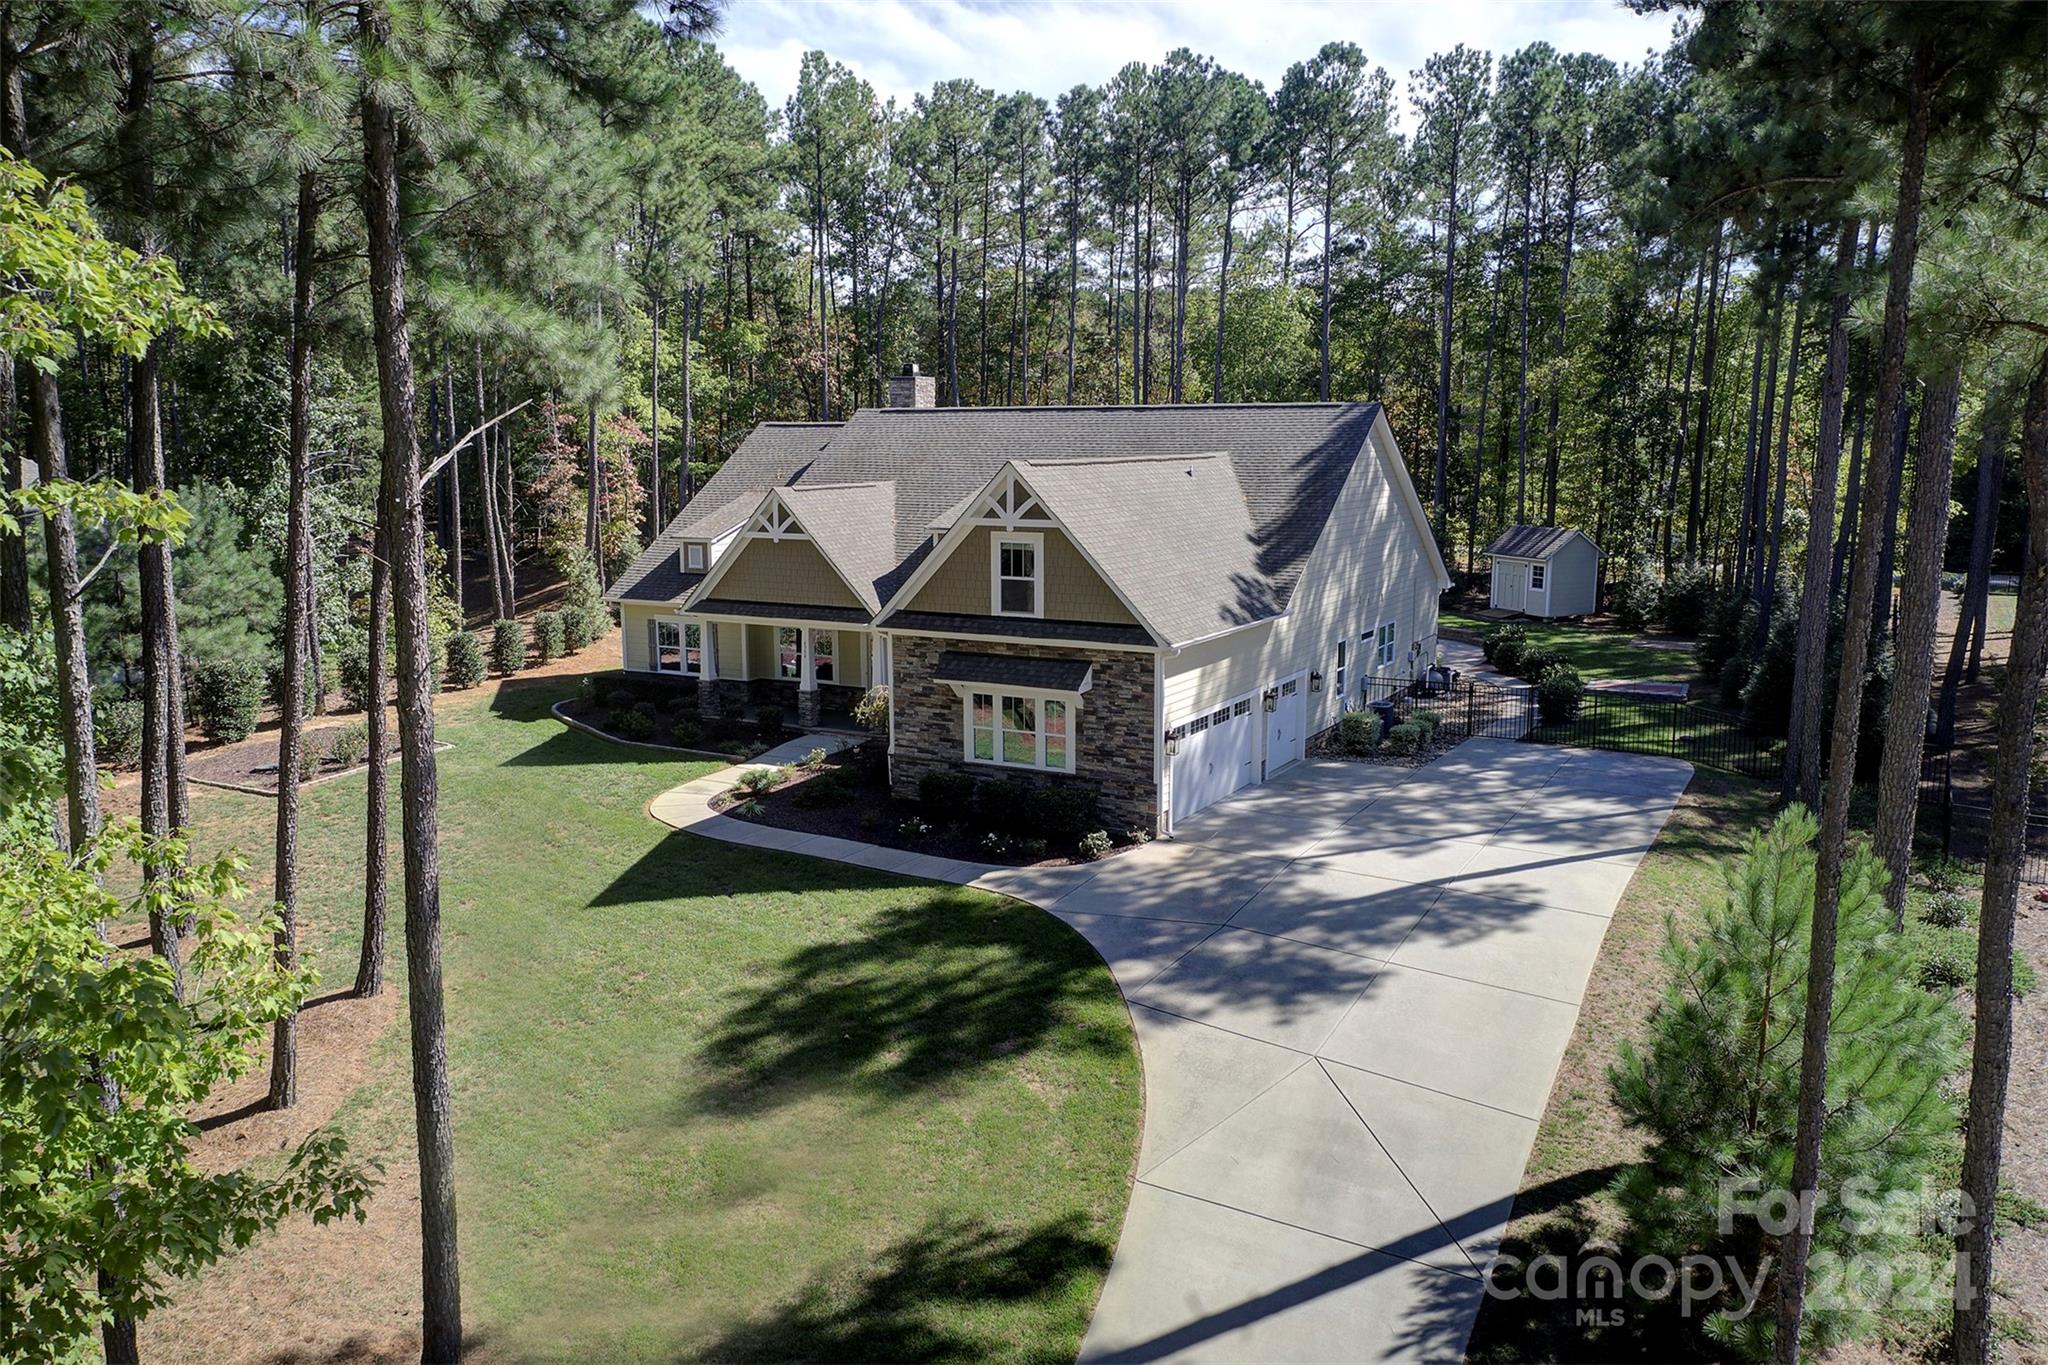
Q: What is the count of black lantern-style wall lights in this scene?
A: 3